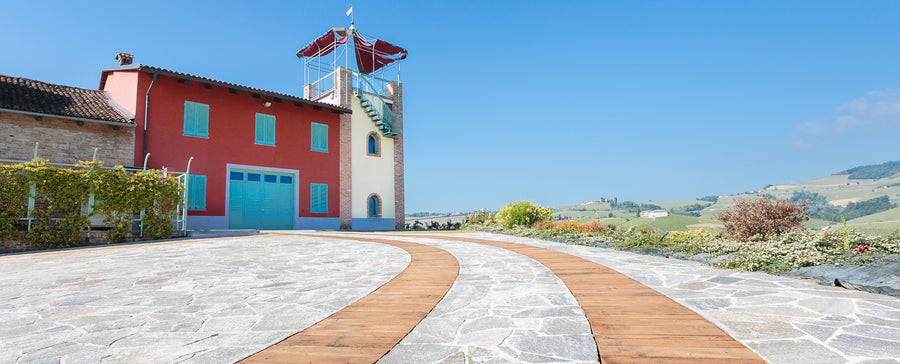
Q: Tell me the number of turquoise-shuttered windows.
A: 5